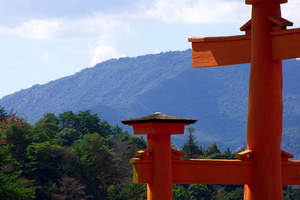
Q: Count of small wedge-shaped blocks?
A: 6